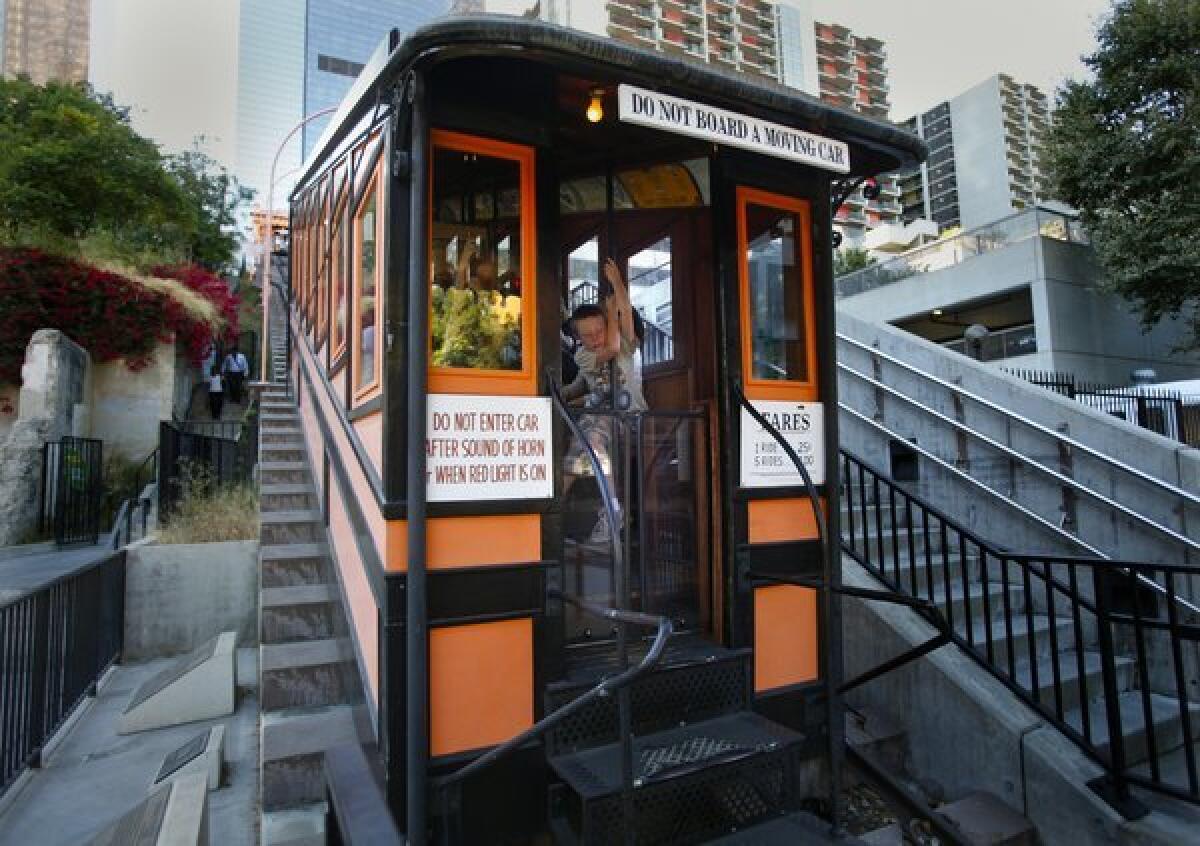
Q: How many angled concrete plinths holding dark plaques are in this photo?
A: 3